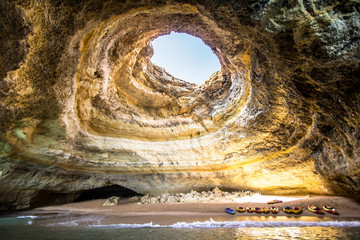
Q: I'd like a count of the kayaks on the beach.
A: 12